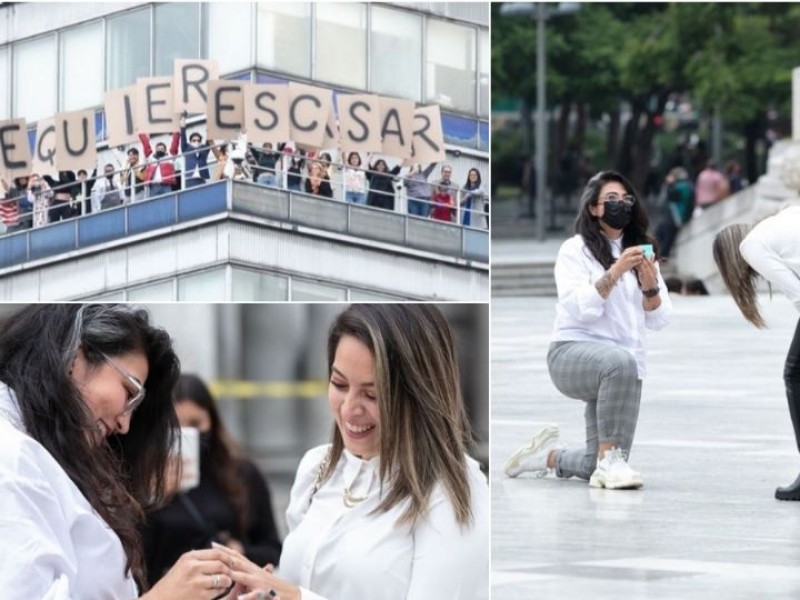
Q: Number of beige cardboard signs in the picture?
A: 13